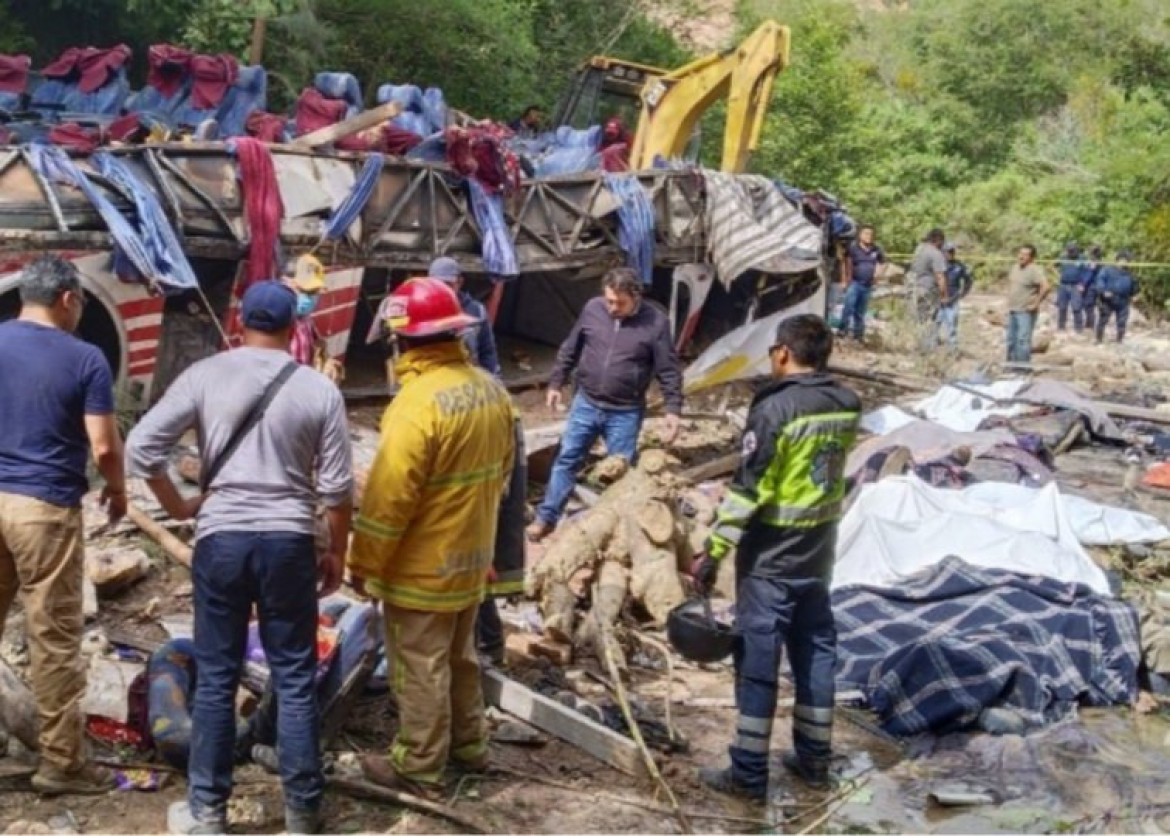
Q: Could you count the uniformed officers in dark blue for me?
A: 3